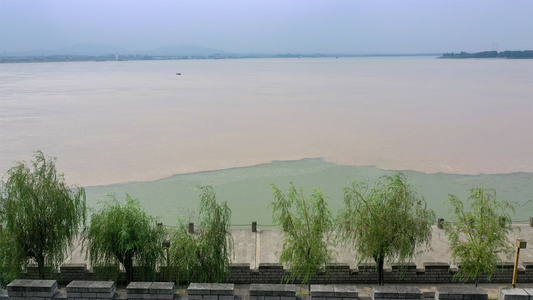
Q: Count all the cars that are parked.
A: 0